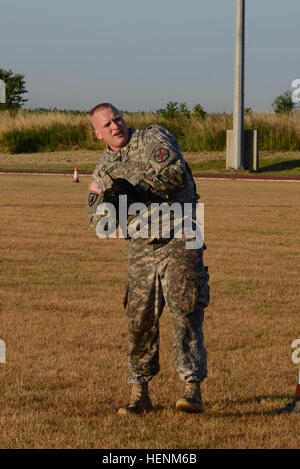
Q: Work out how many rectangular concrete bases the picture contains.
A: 1